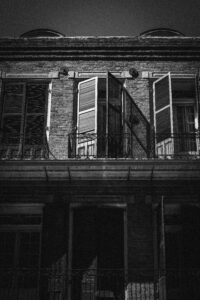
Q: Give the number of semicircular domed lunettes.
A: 2